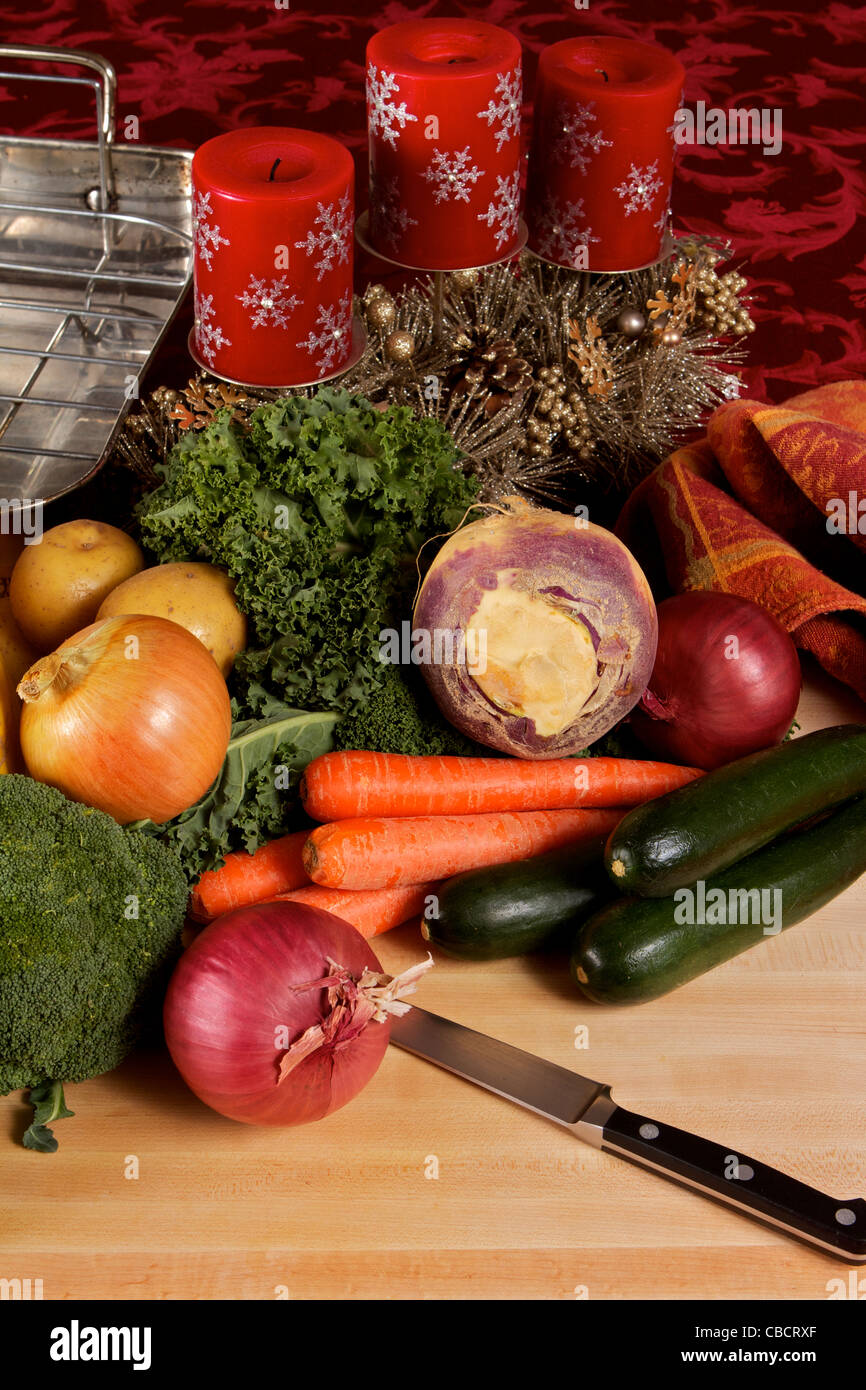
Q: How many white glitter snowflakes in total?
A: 15